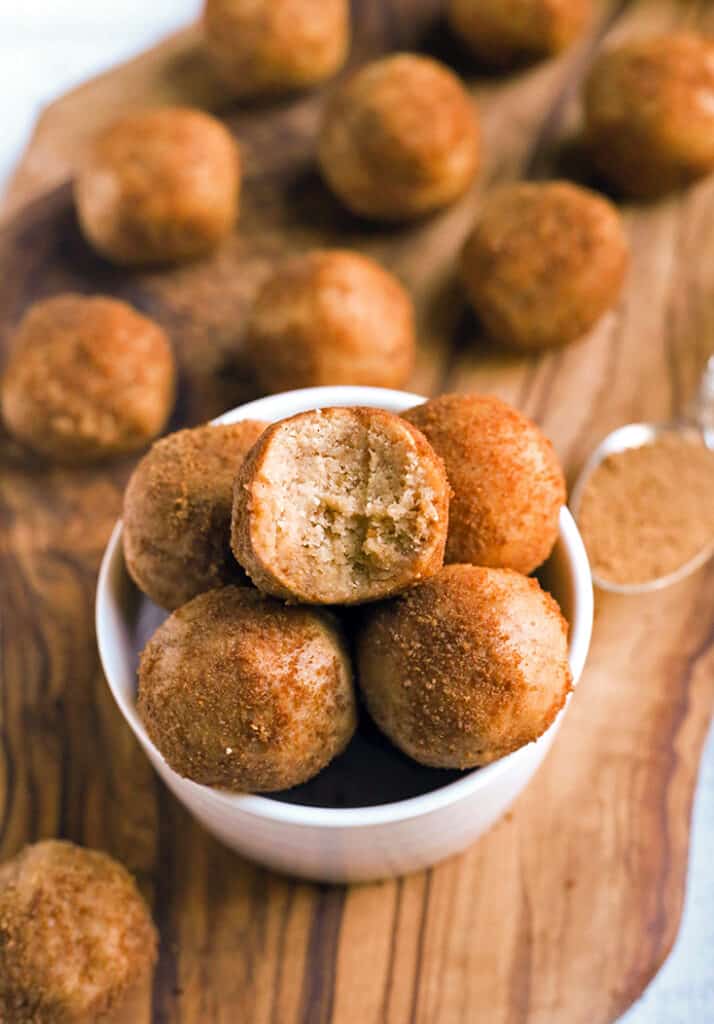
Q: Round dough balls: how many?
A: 14